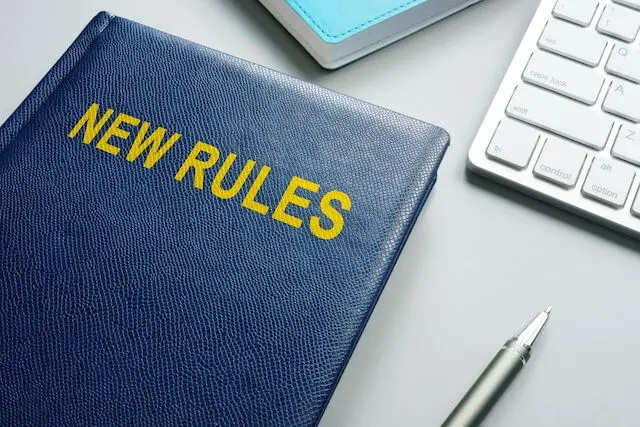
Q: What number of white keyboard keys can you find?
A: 13